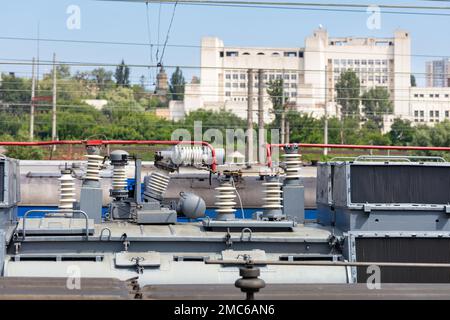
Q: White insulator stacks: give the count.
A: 8